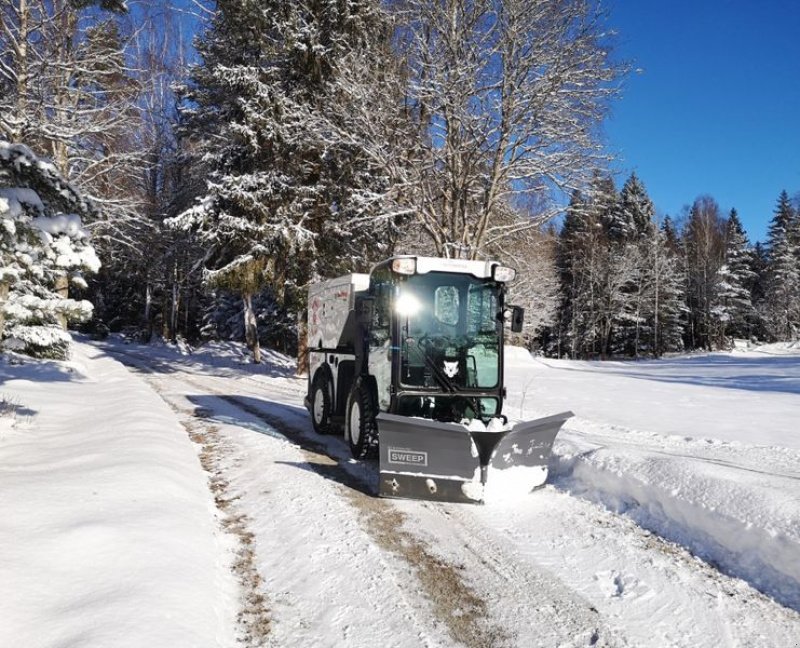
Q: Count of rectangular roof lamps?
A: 2